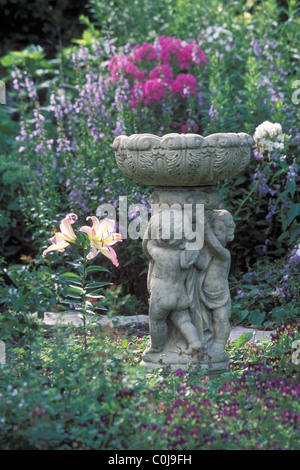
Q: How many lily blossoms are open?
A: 2